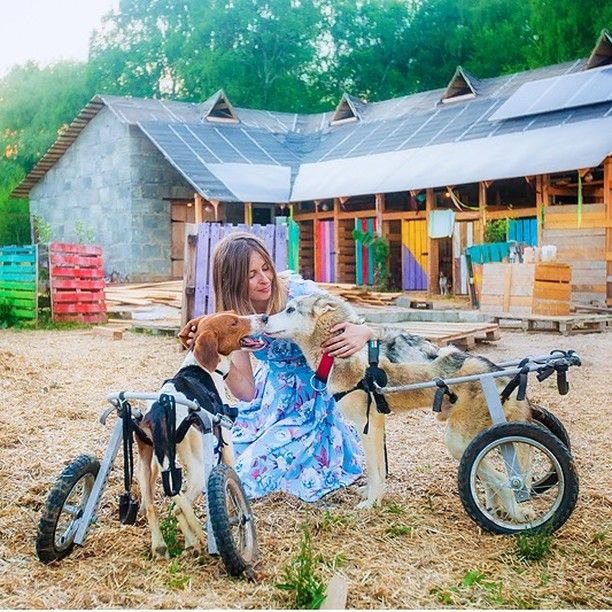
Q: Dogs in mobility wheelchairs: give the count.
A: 2